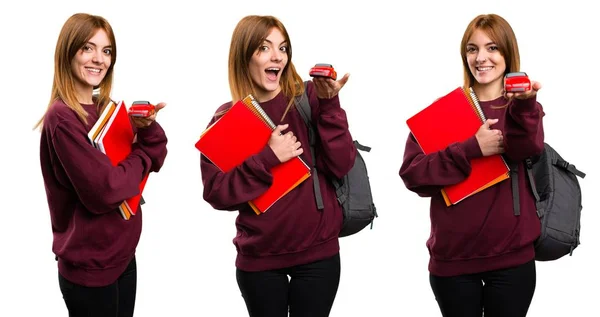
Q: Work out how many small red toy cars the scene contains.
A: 3